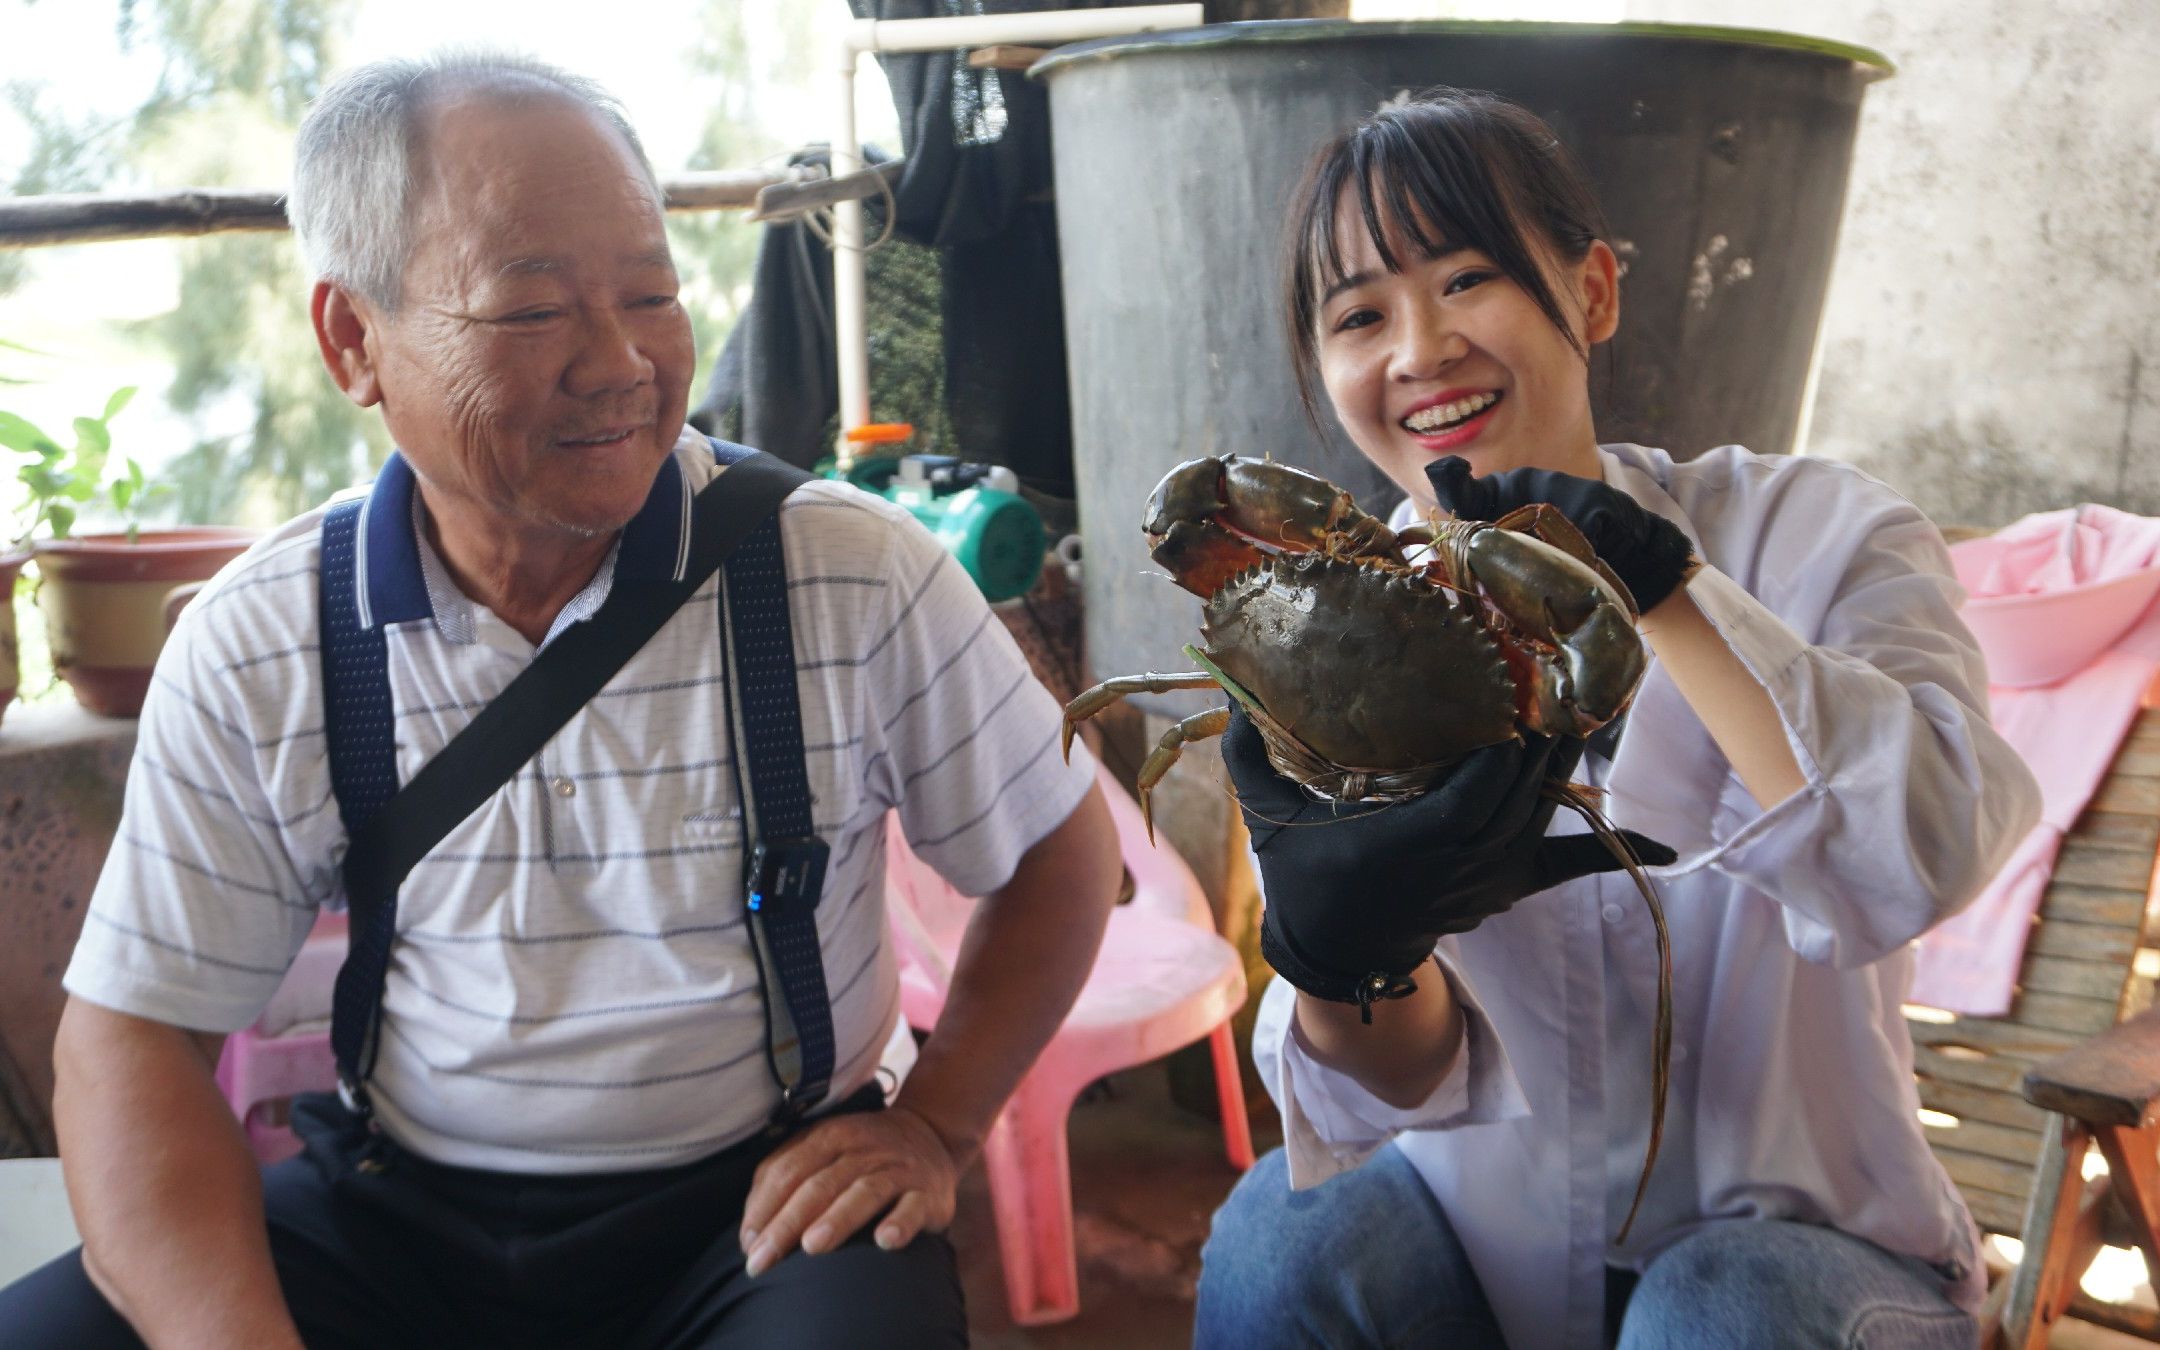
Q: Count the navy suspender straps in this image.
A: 2